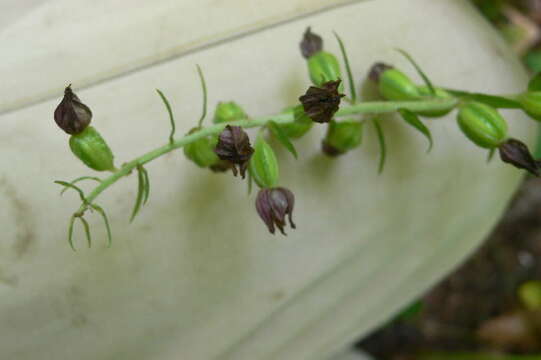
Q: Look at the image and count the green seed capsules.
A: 11